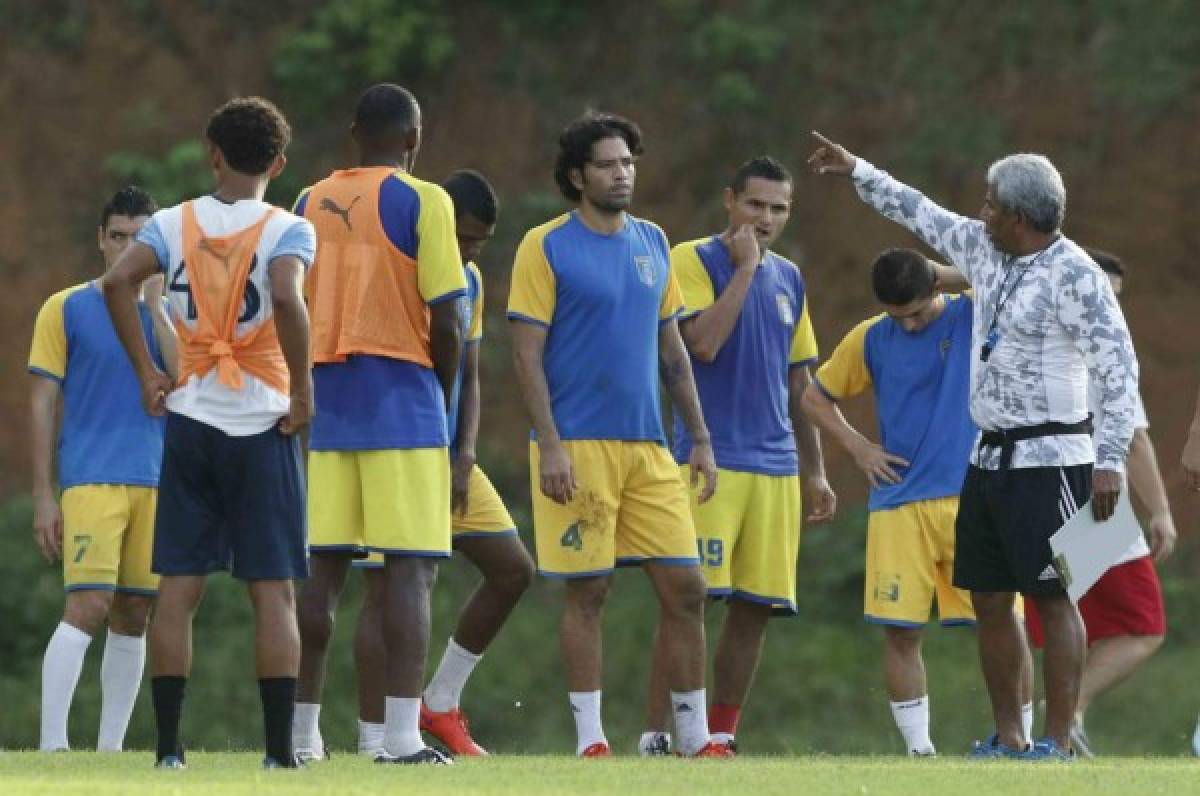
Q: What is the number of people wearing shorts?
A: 9